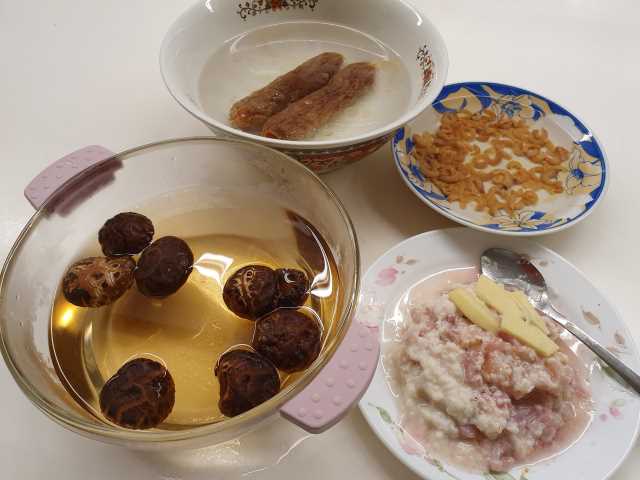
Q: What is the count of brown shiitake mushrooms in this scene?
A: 8